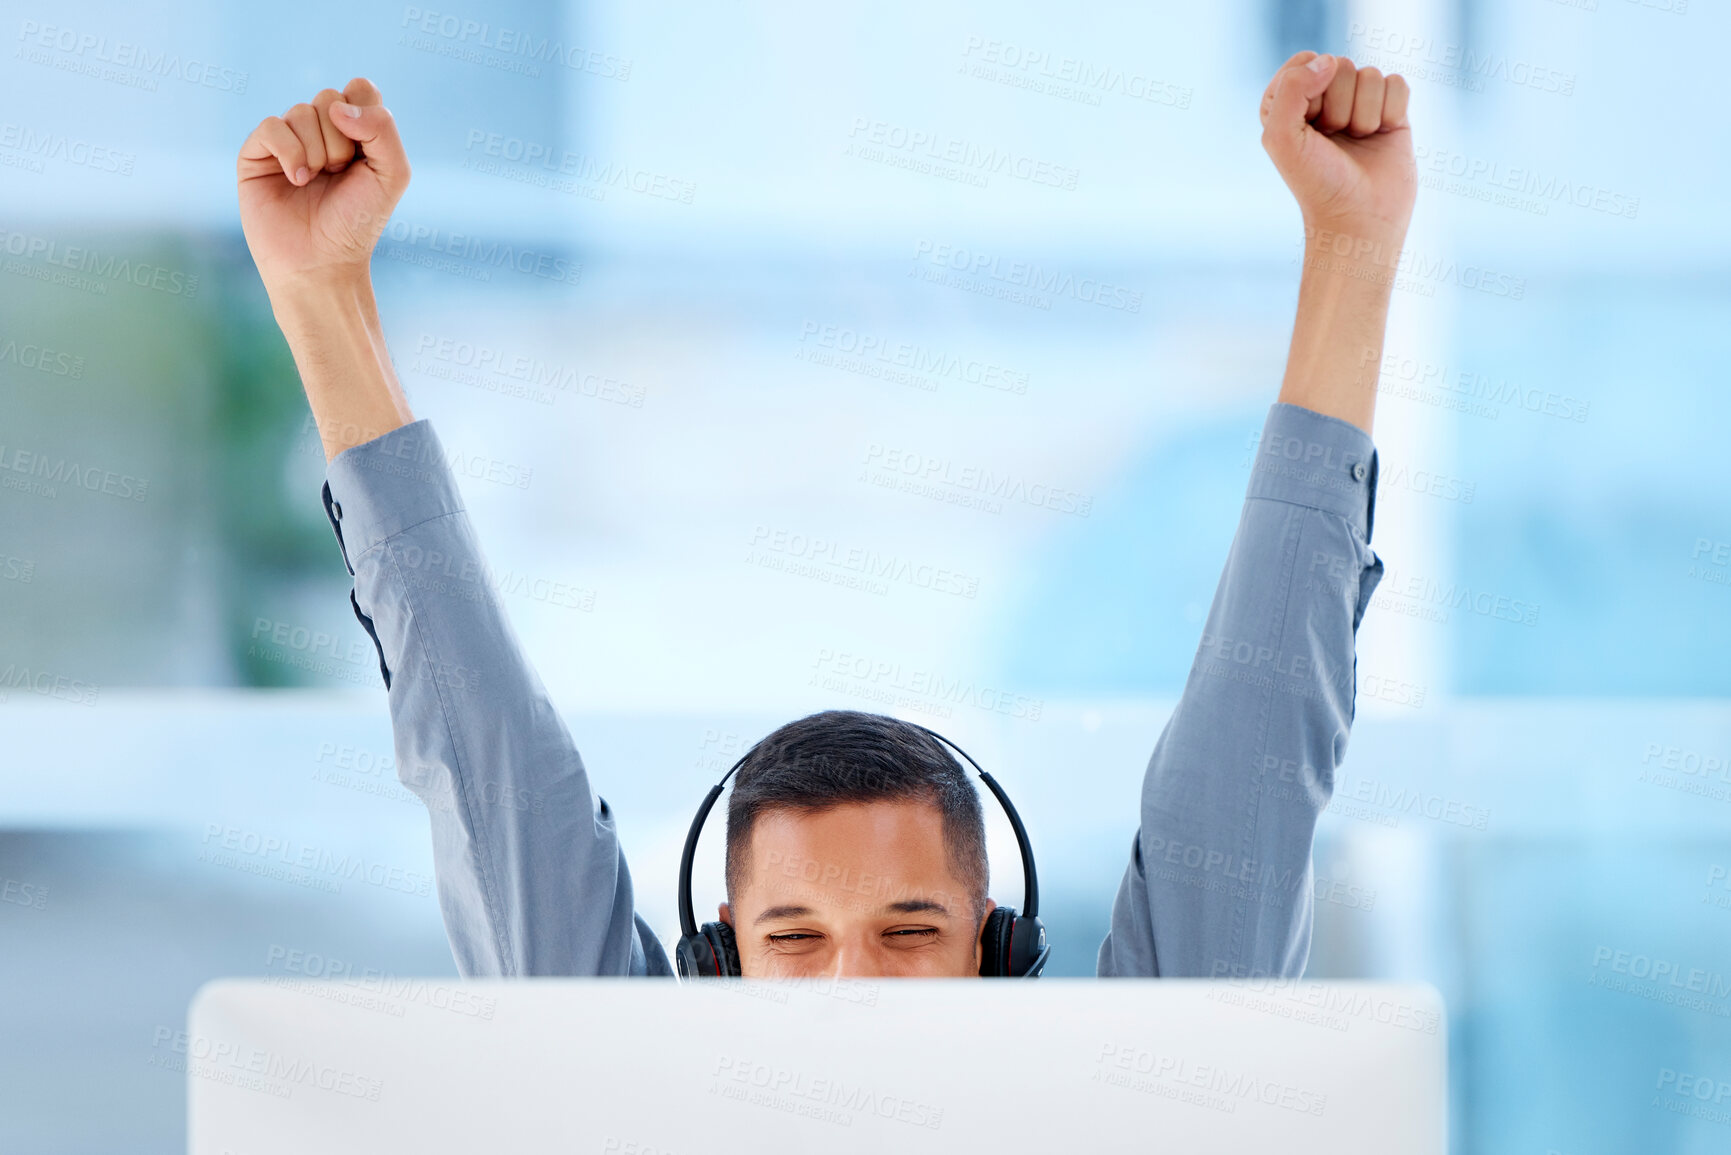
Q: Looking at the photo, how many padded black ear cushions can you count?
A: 2